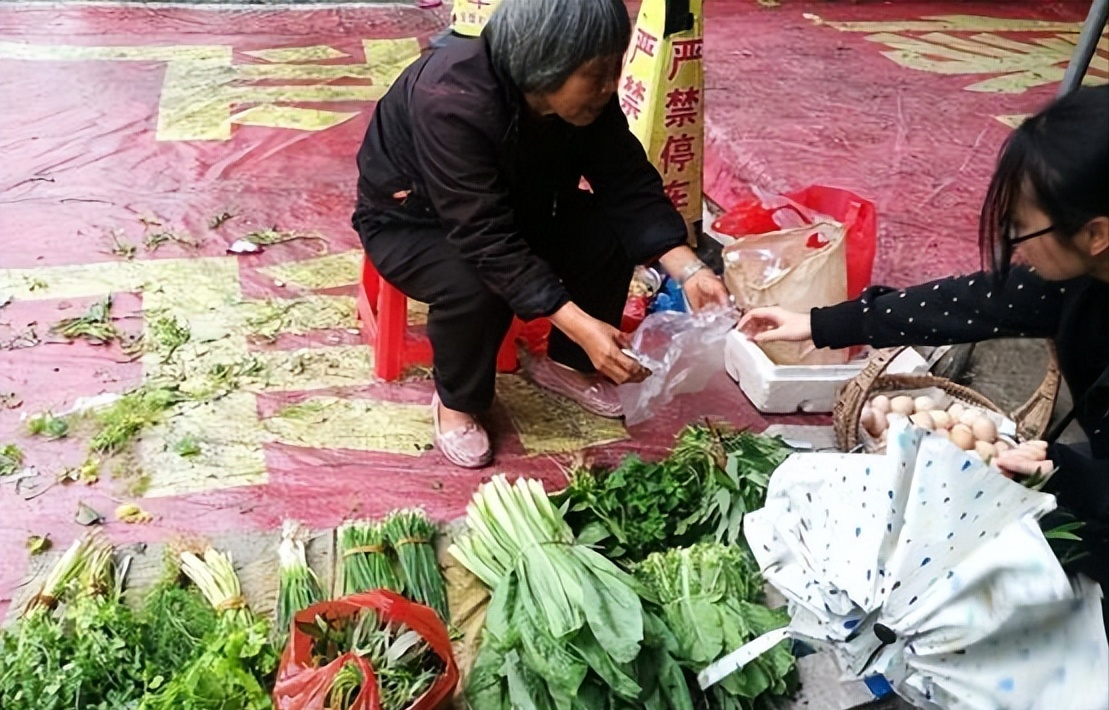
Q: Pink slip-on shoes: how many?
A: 2